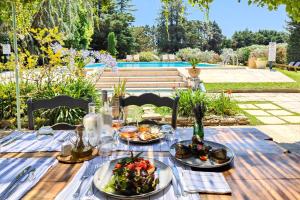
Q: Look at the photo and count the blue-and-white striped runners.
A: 4